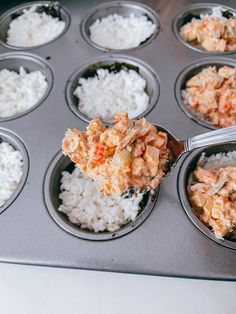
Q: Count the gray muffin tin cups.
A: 9